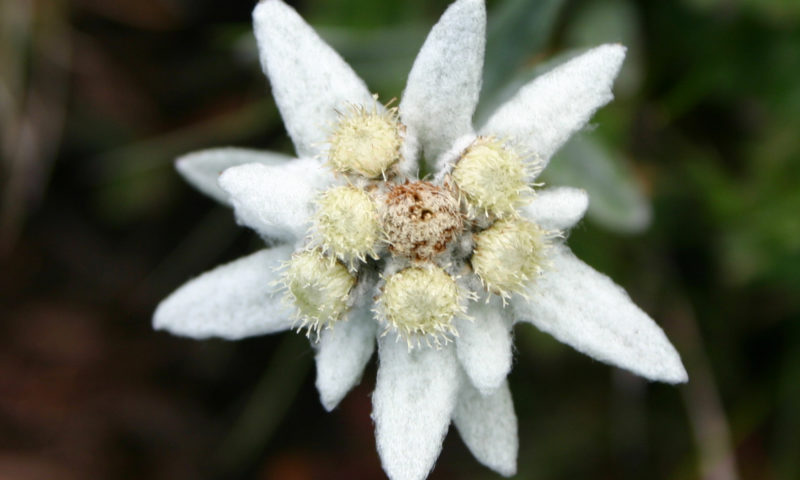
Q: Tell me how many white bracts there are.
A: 12